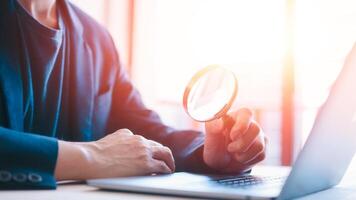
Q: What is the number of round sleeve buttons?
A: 3